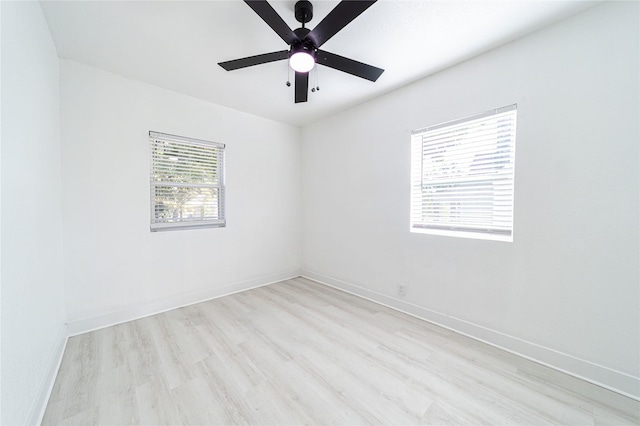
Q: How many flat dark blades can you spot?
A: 5